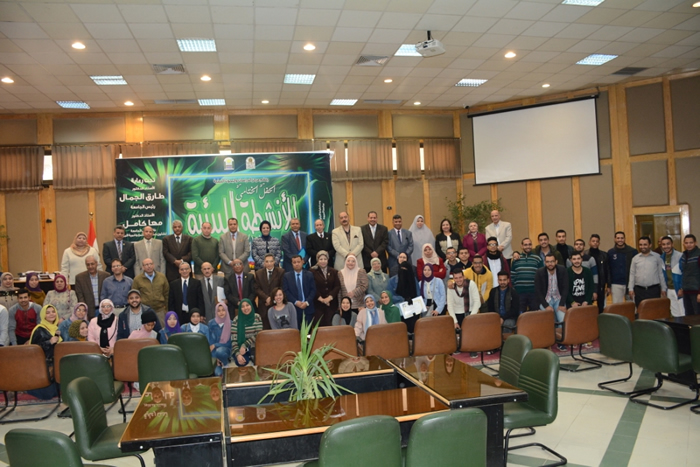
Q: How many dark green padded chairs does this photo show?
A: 12